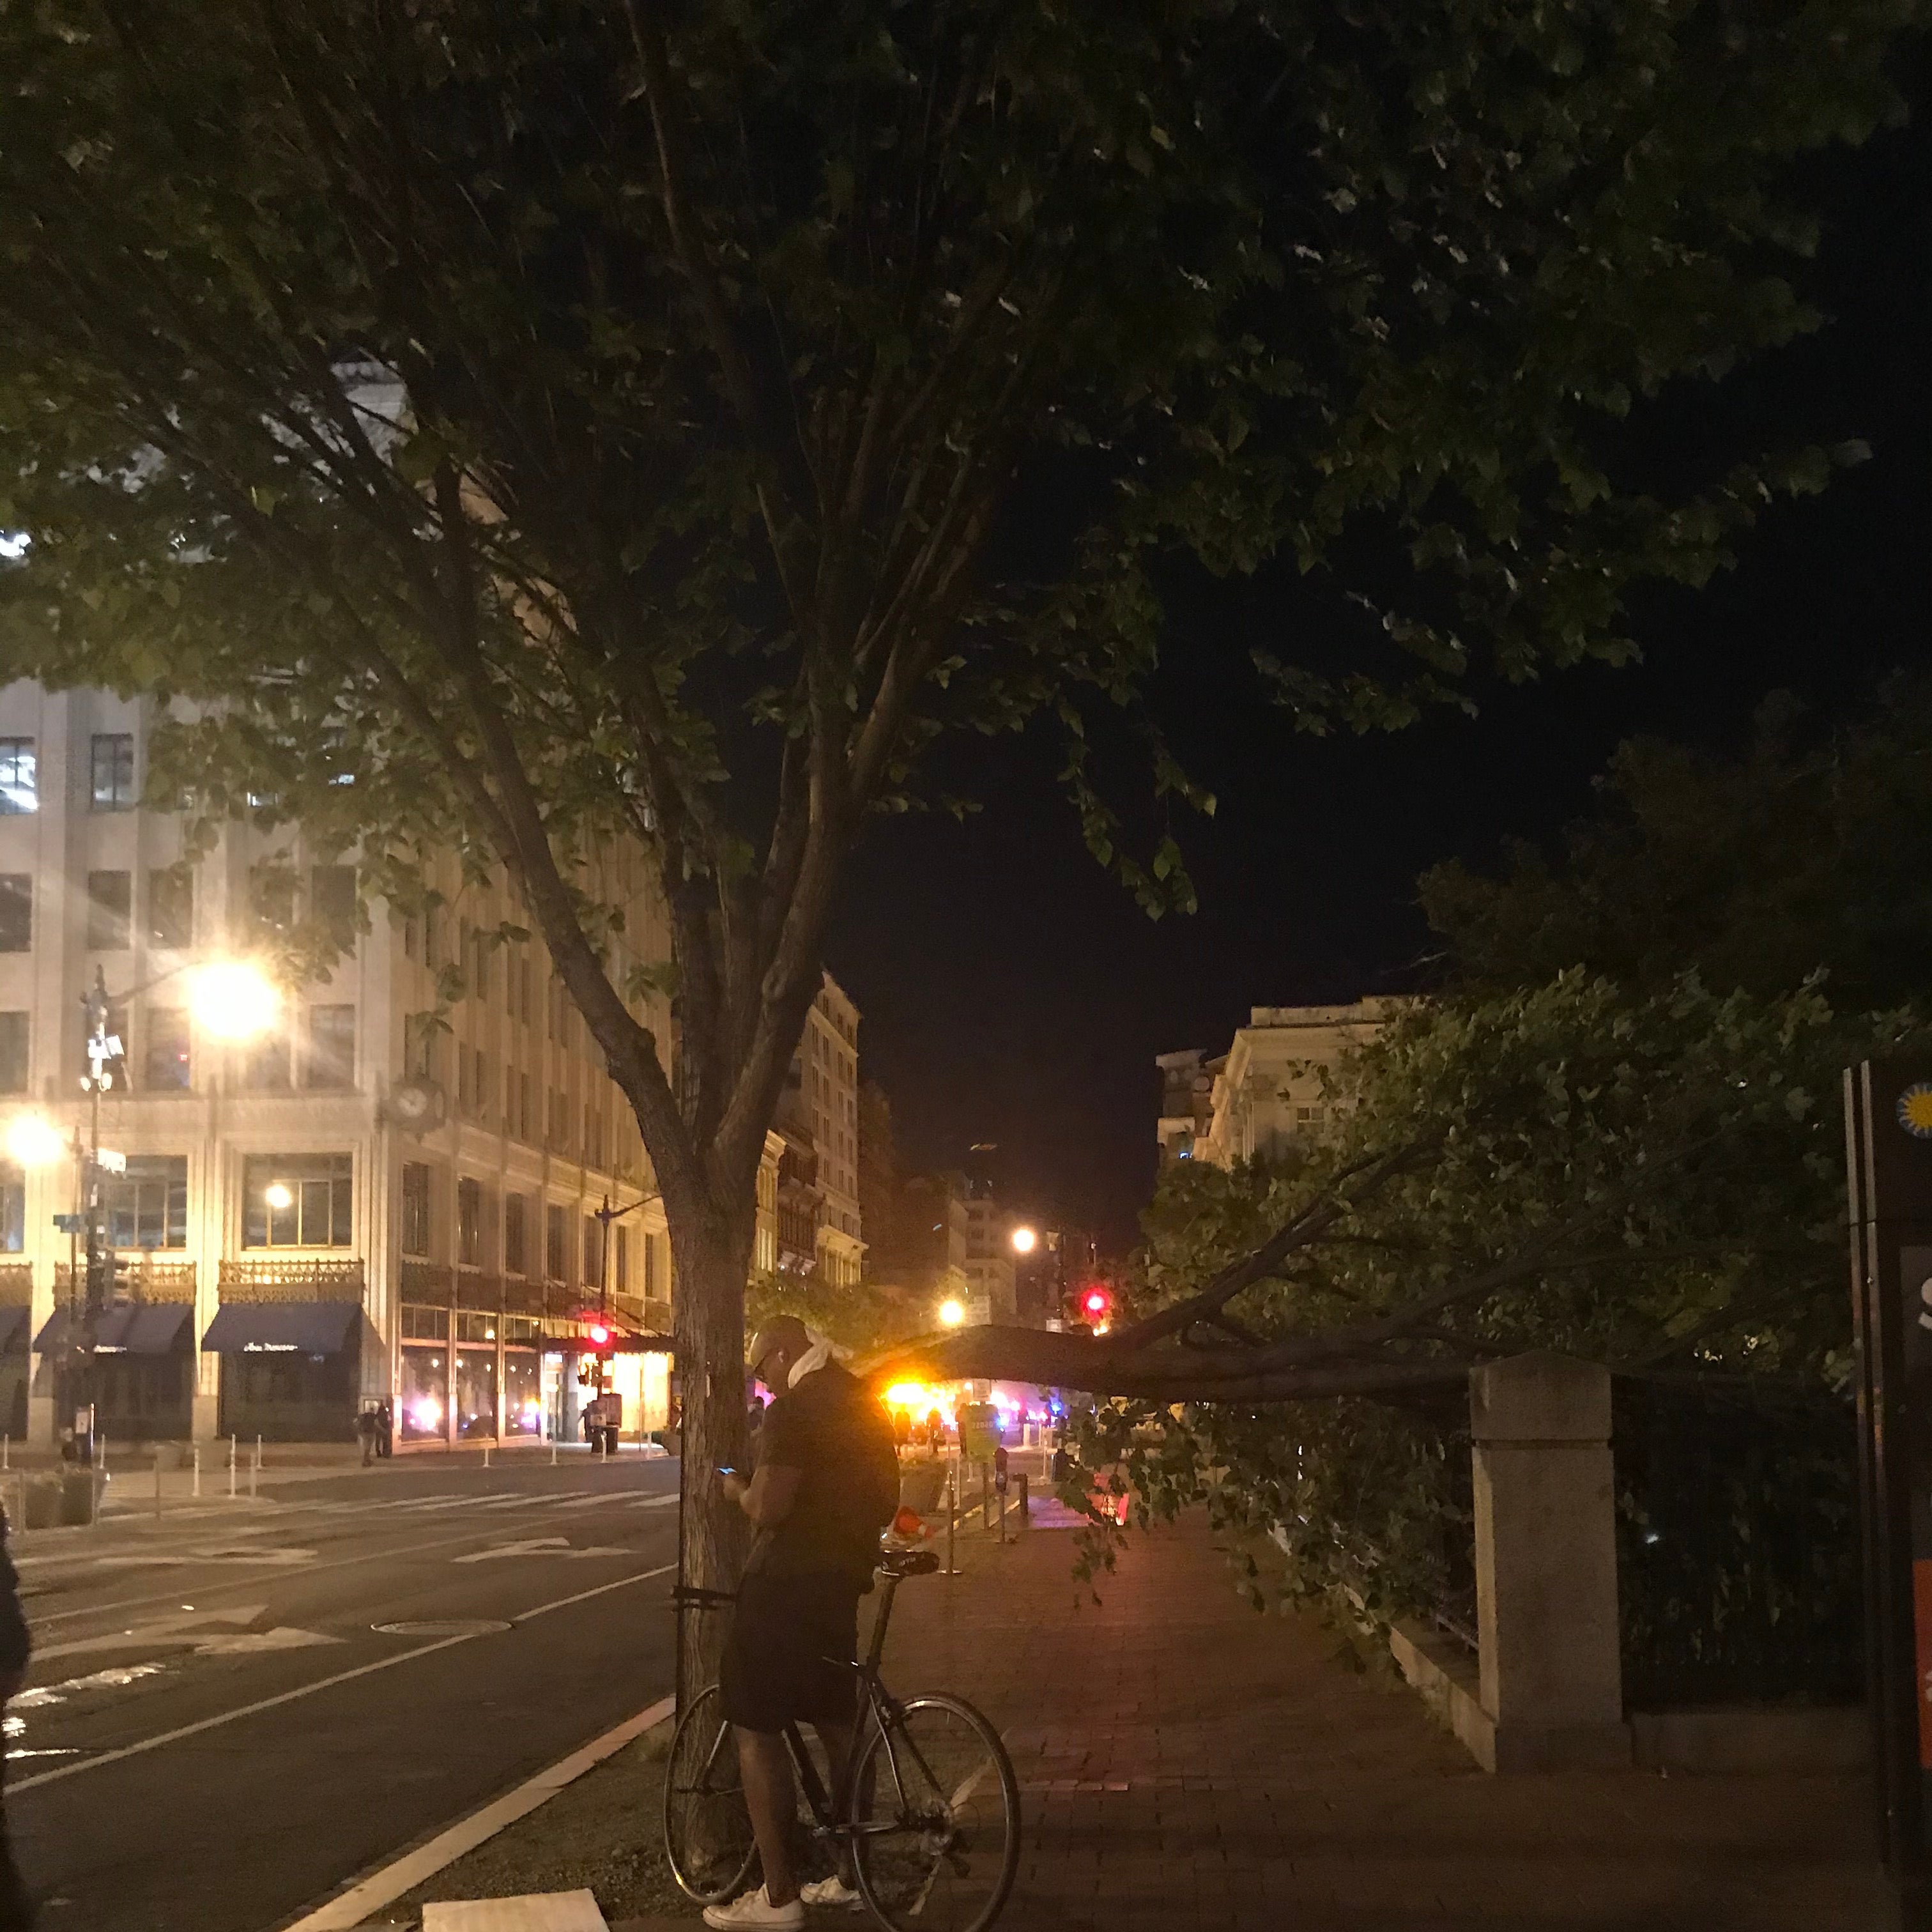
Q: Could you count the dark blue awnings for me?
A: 3